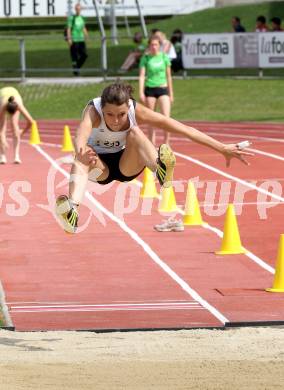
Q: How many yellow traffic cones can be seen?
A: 7